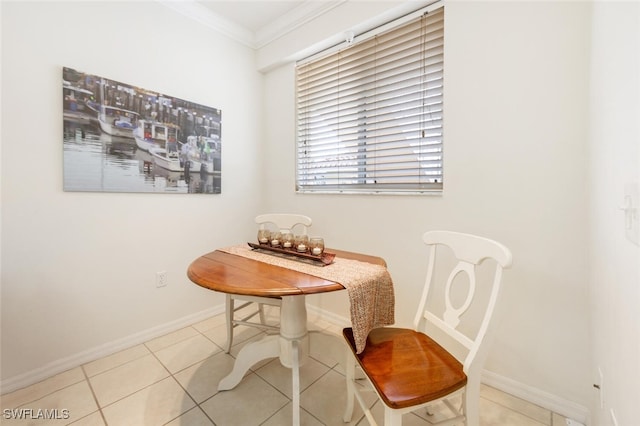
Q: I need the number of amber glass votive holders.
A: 5